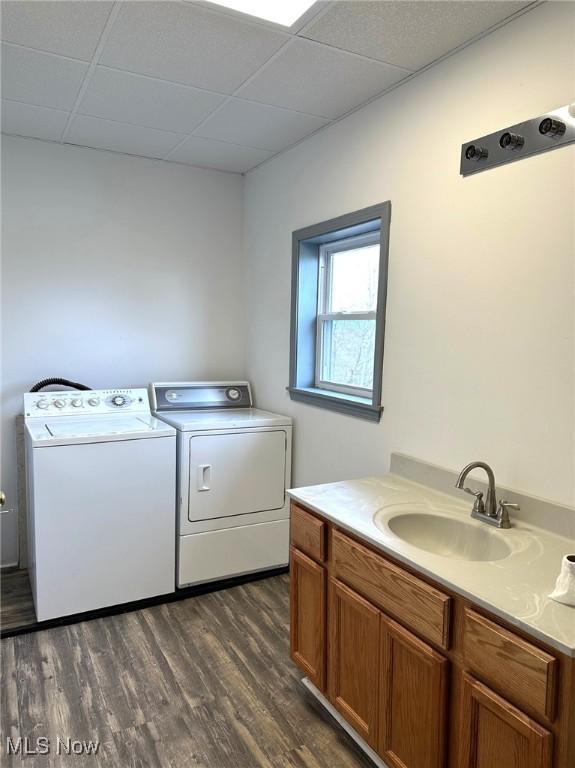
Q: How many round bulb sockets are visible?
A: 3